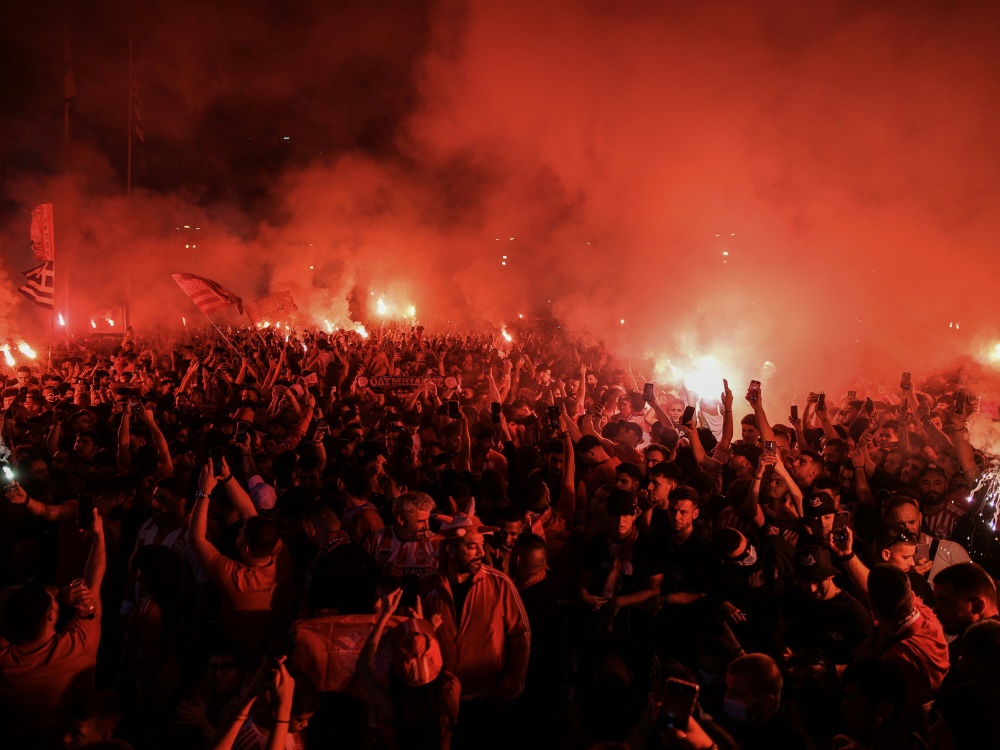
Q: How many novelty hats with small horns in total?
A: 1